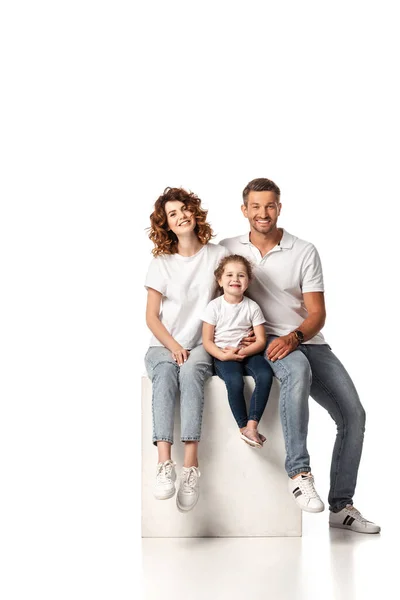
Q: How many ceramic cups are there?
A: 0